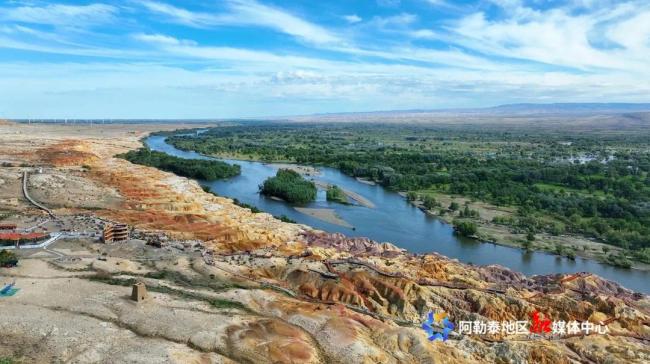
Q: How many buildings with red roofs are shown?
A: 2